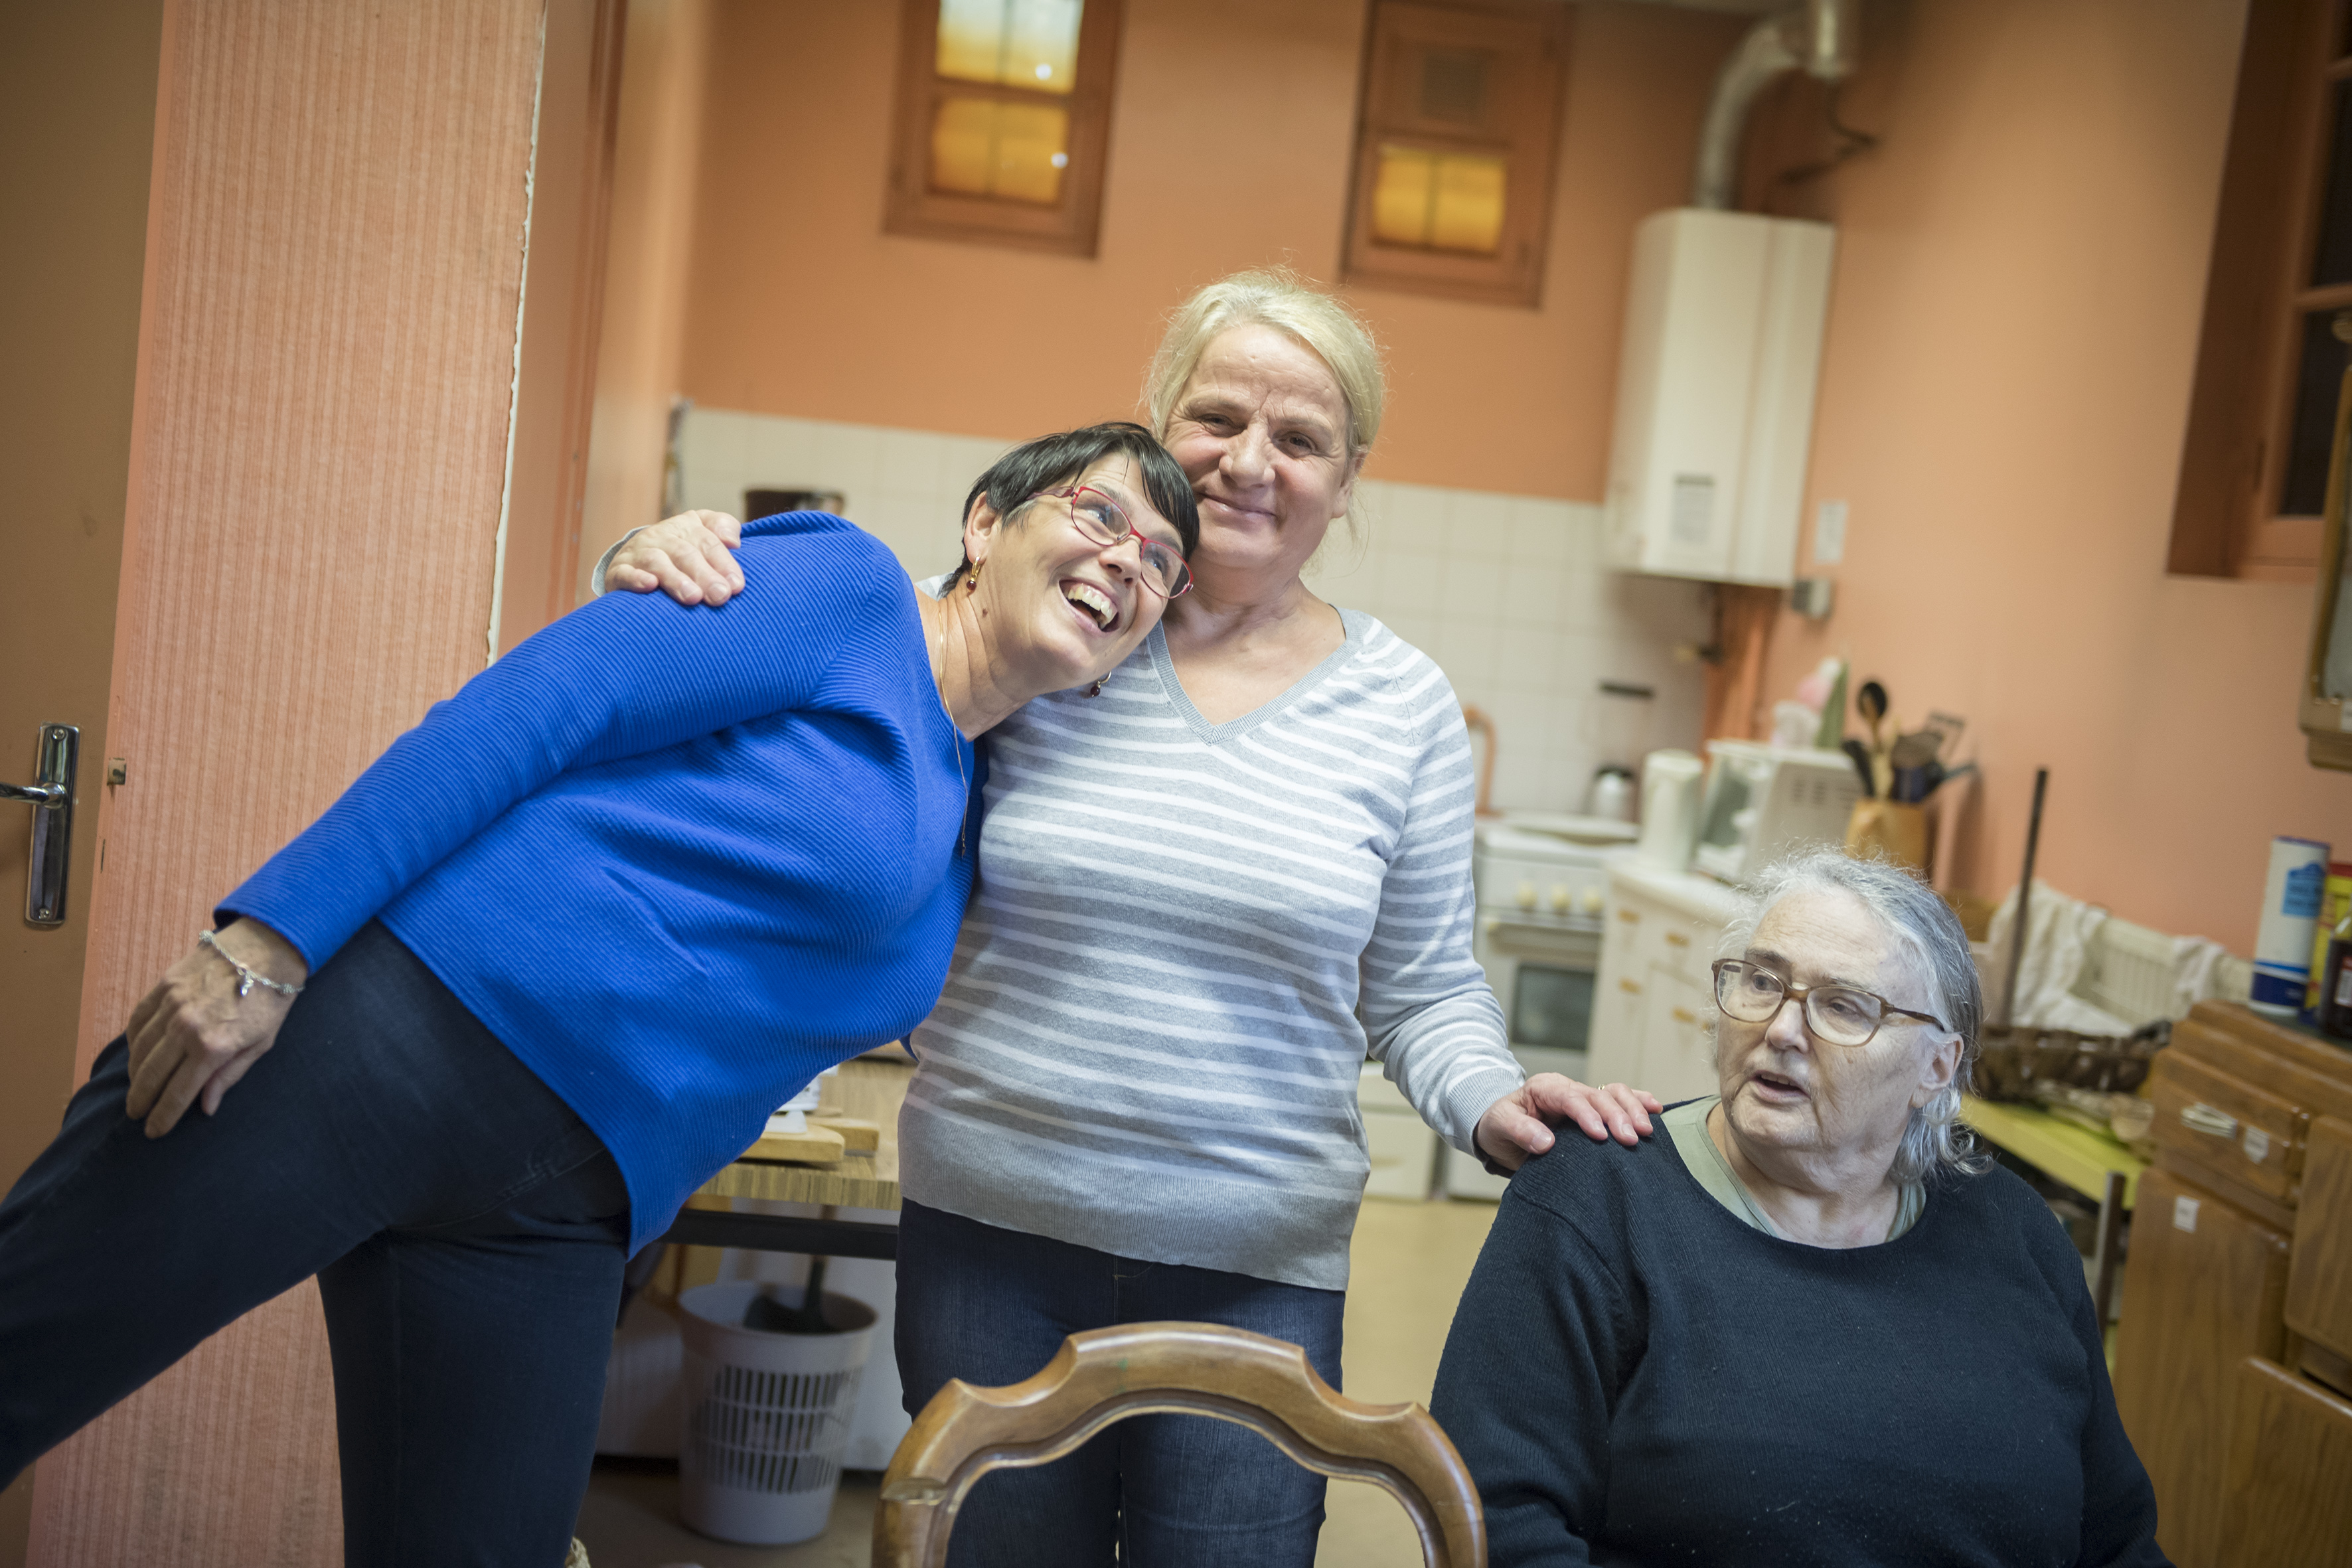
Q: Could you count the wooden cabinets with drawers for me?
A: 1